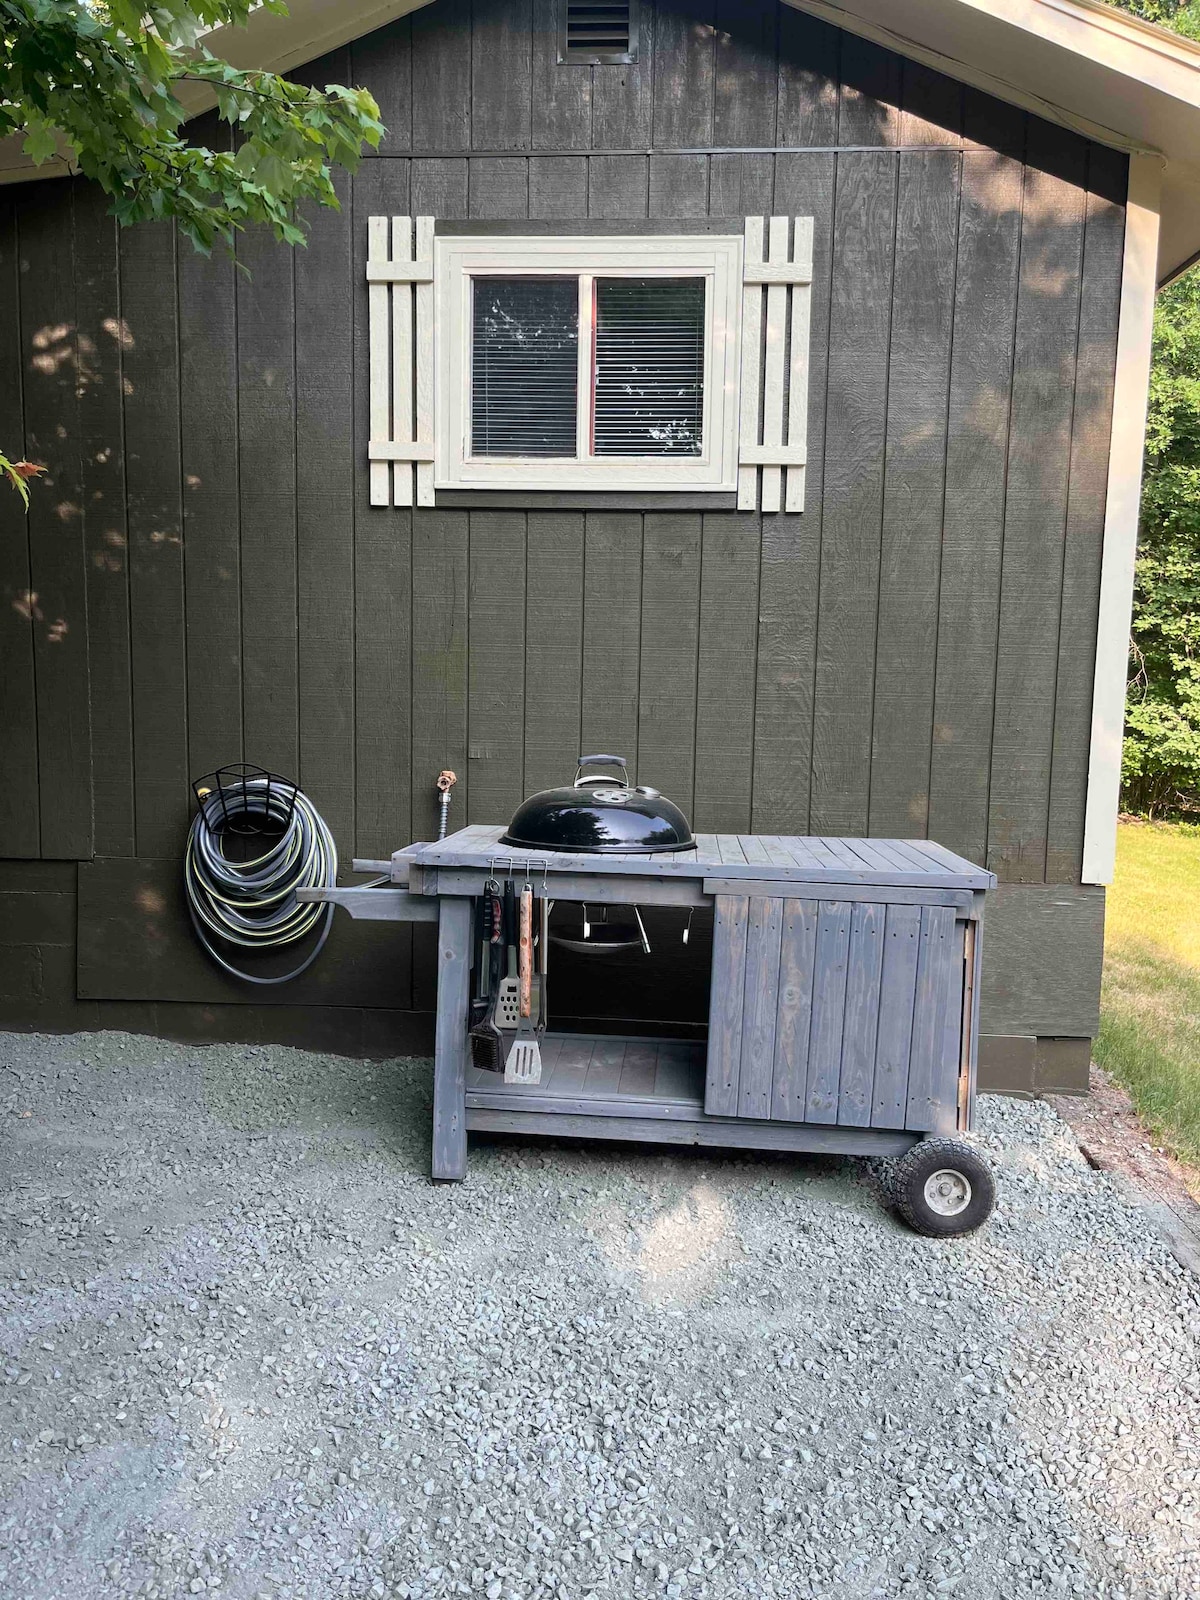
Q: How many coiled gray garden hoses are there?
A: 1